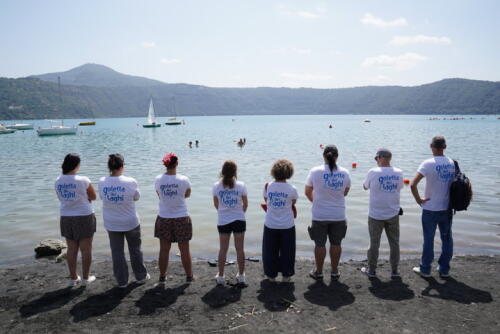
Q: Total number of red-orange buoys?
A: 3